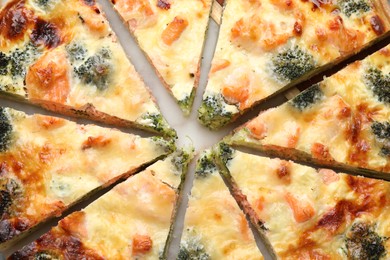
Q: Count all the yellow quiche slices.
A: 8